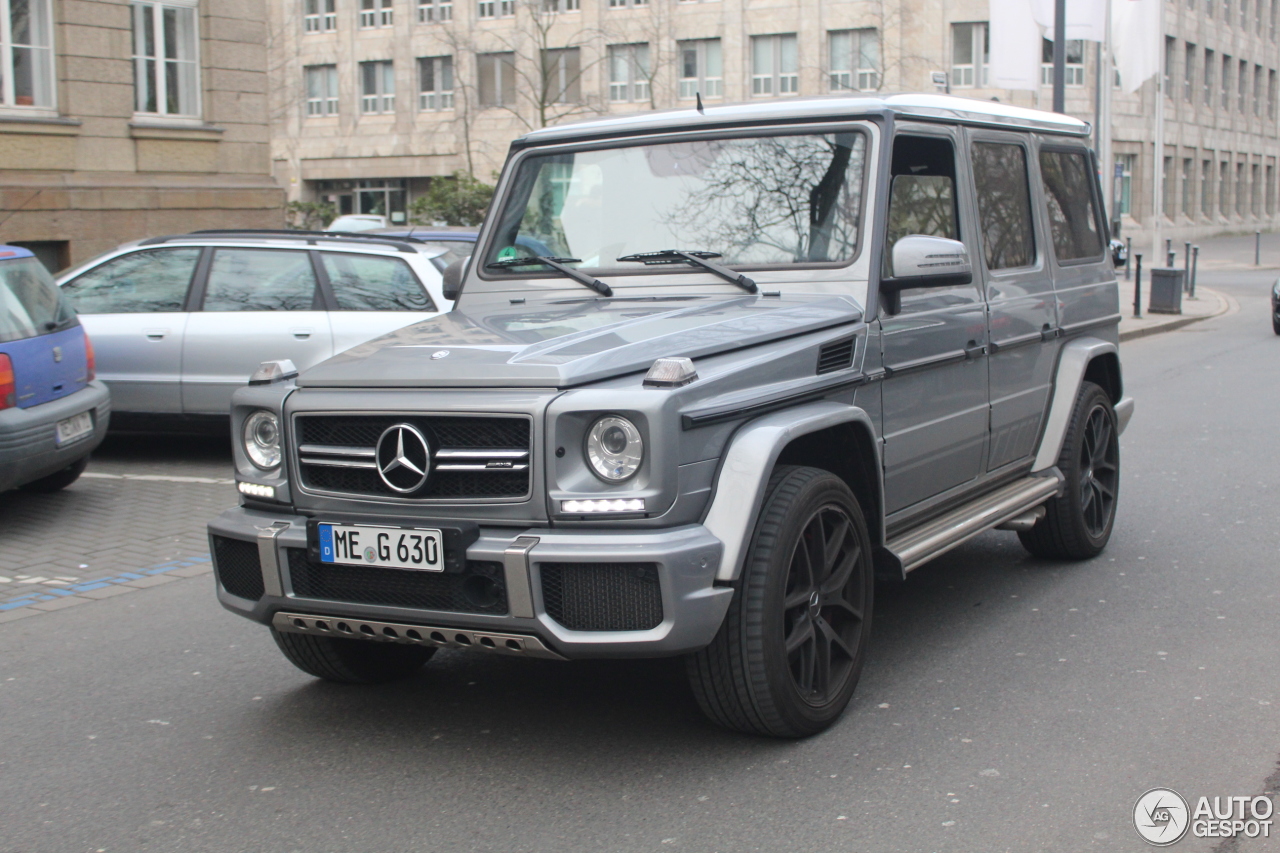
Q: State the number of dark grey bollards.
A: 7